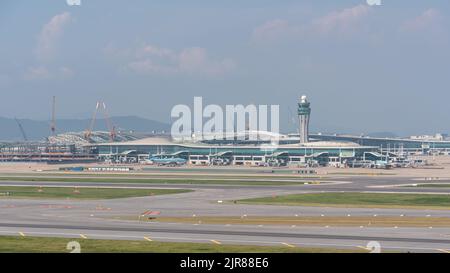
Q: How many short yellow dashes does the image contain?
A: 7